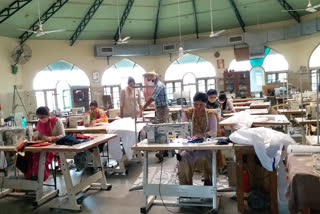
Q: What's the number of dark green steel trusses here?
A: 8